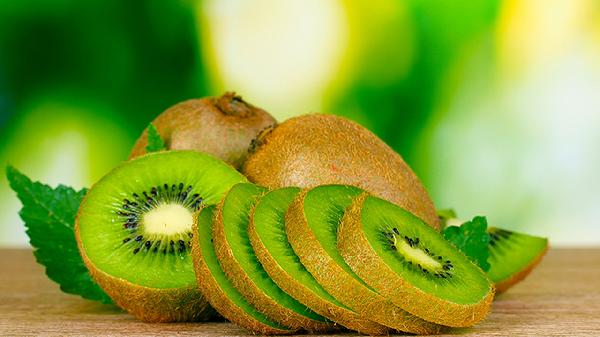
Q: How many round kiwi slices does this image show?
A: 5